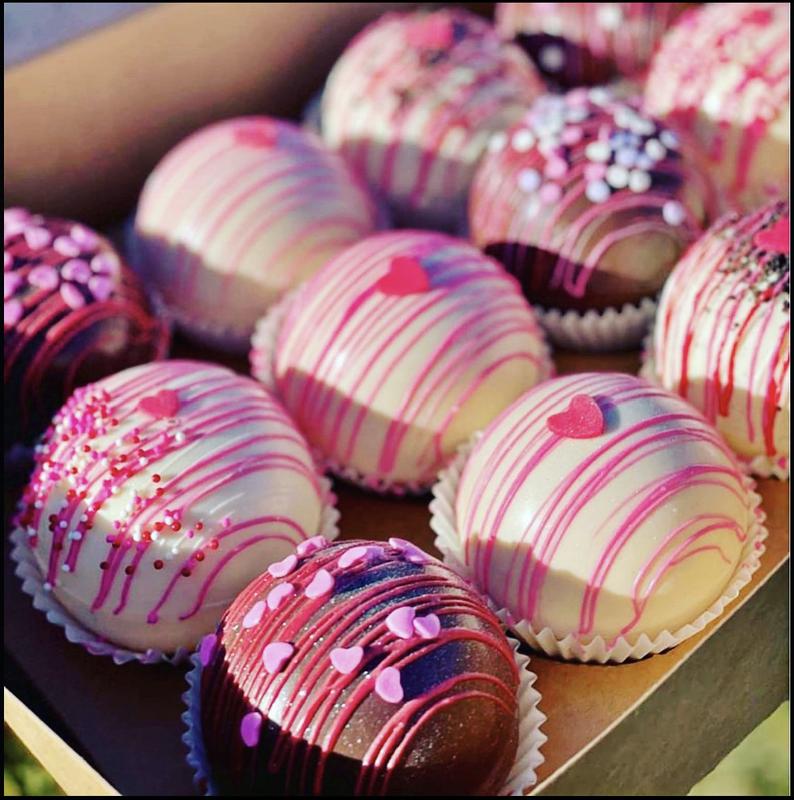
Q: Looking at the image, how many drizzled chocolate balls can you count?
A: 11